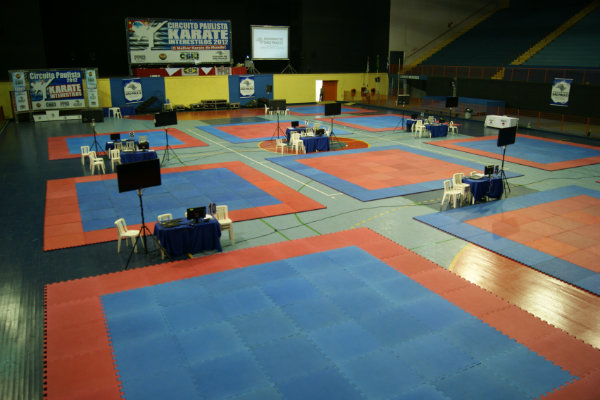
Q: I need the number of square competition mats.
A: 9